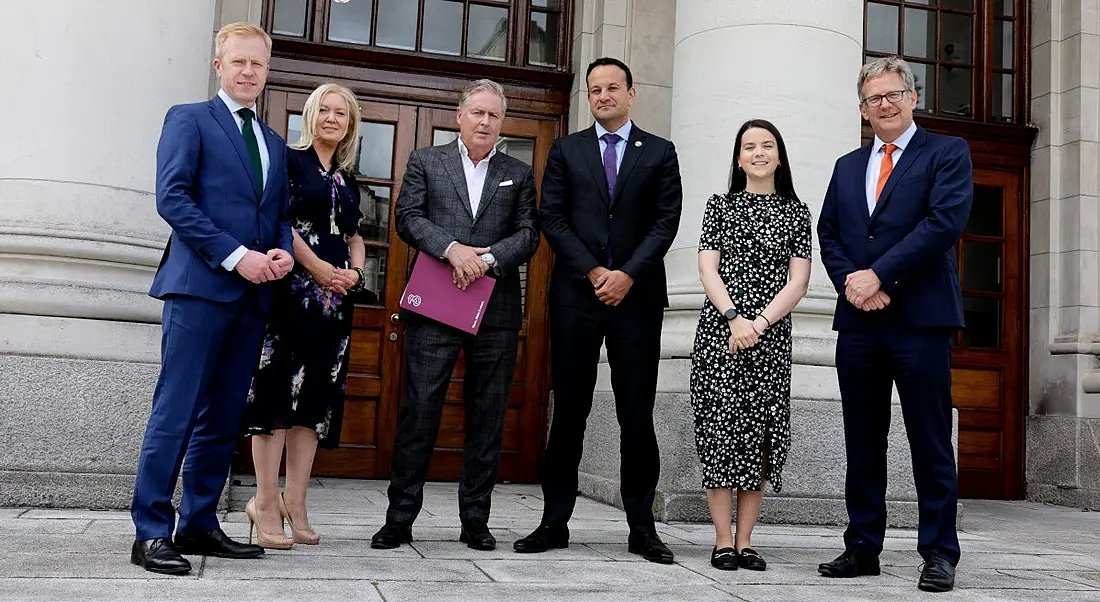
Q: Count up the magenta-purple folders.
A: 1